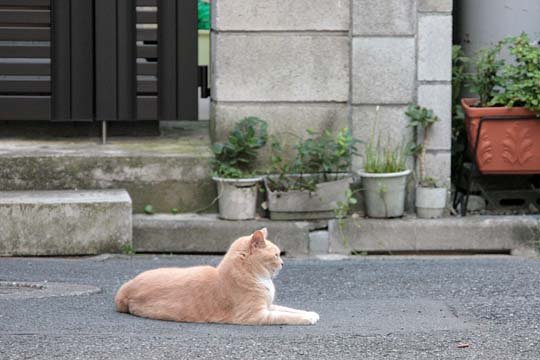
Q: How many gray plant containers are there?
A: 4